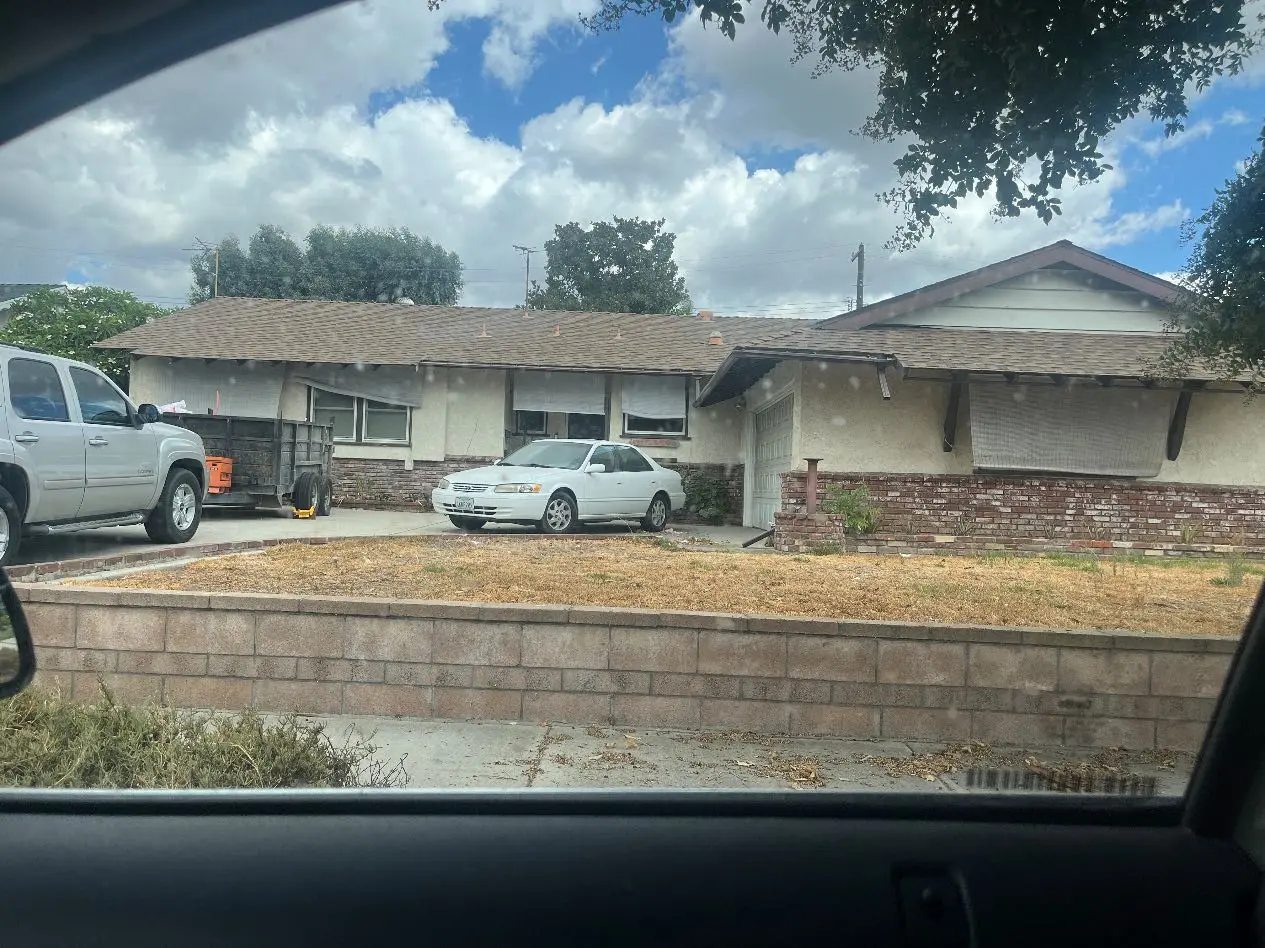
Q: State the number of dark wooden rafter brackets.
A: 2